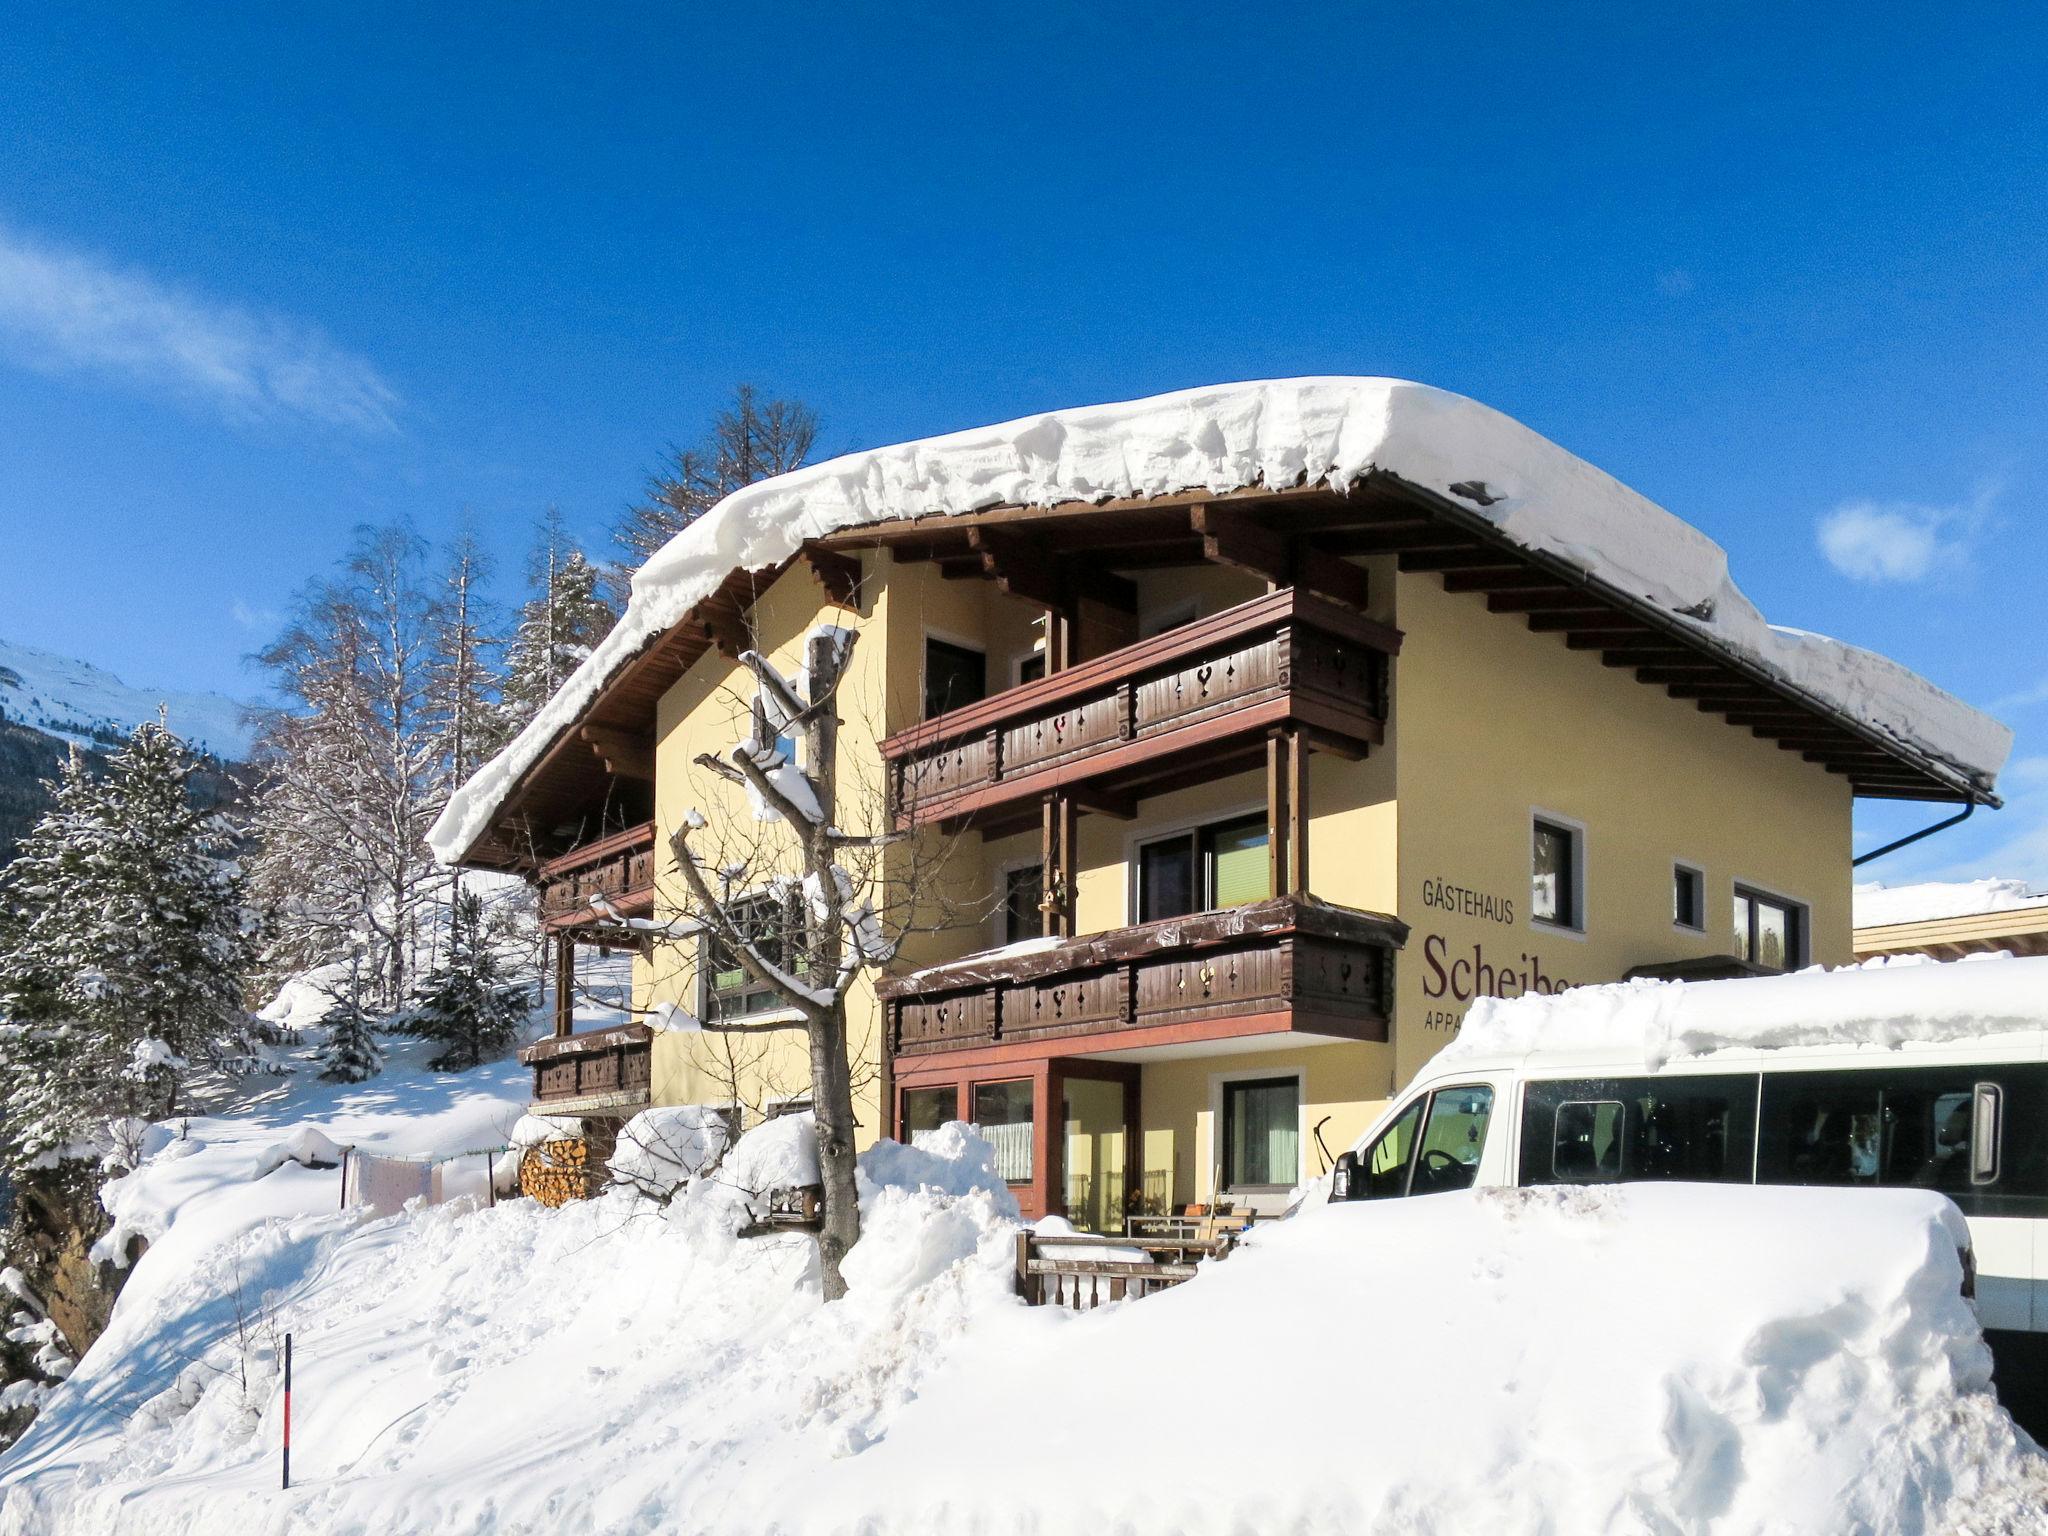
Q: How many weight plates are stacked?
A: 0